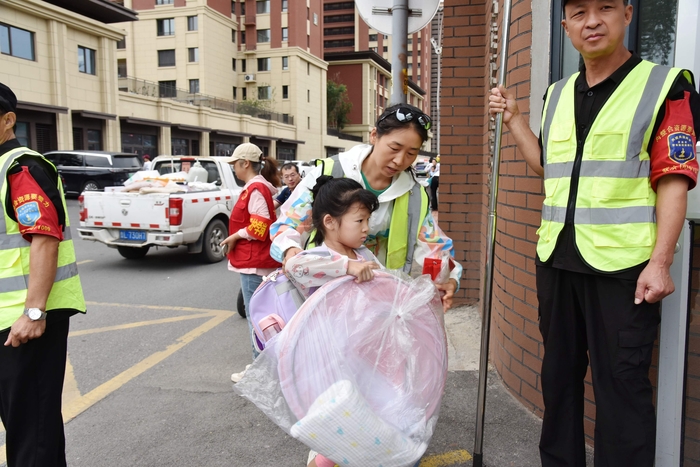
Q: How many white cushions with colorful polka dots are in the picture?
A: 1